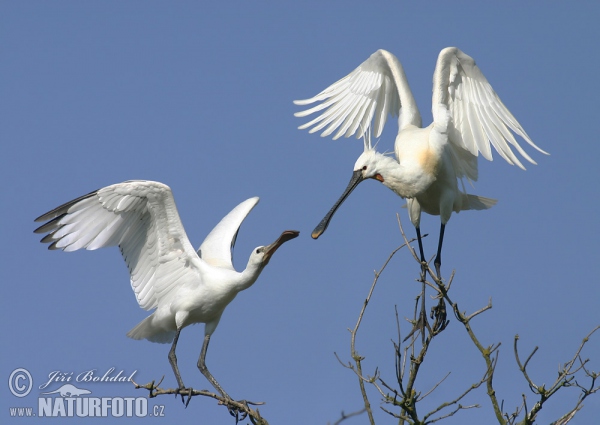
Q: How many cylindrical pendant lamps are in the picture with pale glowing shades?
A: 0